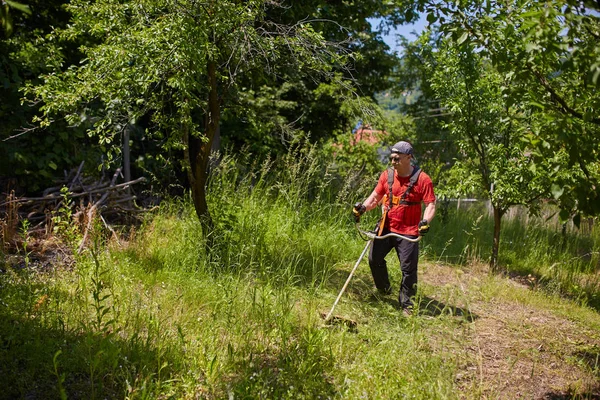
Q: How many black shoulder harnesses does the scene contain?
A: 1